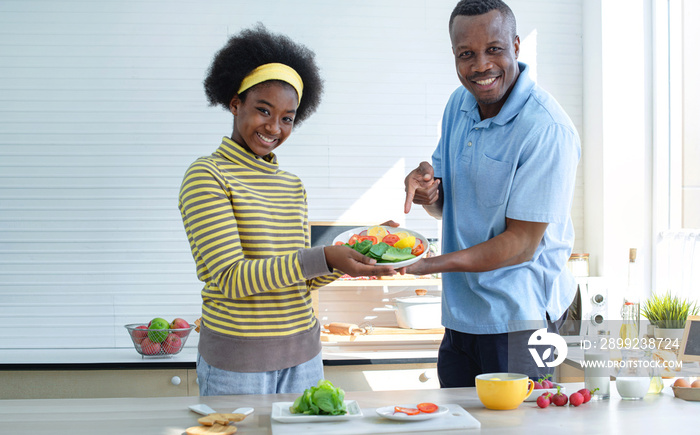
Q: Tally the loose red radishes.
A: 5